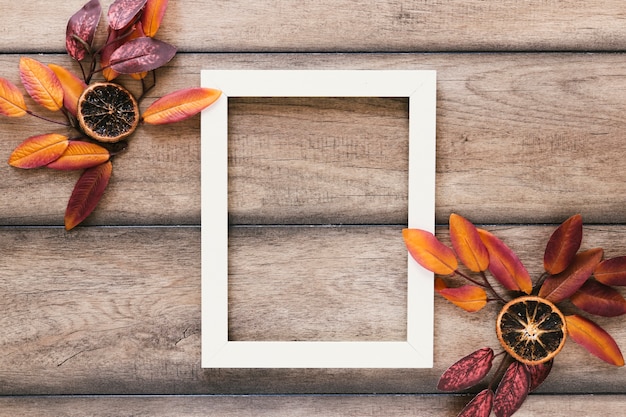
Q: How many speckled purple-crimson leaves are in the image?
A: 7